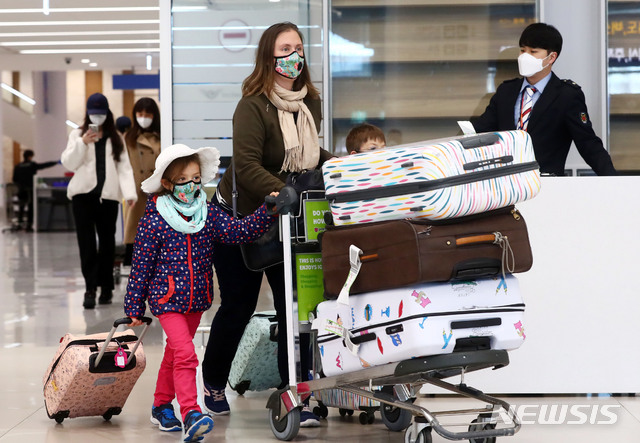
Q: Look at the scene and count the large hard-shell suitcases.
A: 2